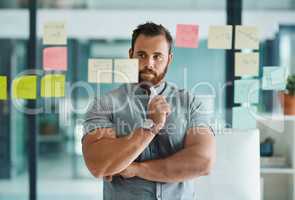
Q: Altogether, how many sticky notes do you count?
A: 14